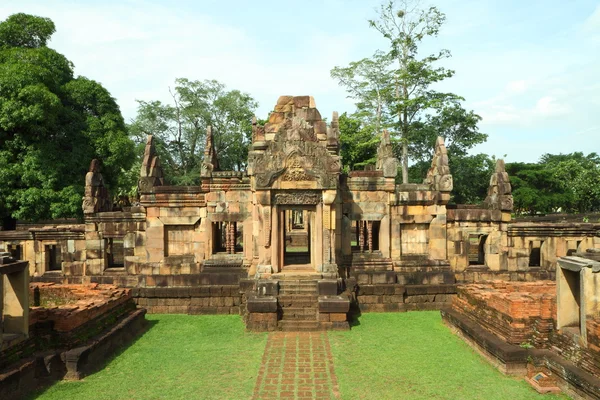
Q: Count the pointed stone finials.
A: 6